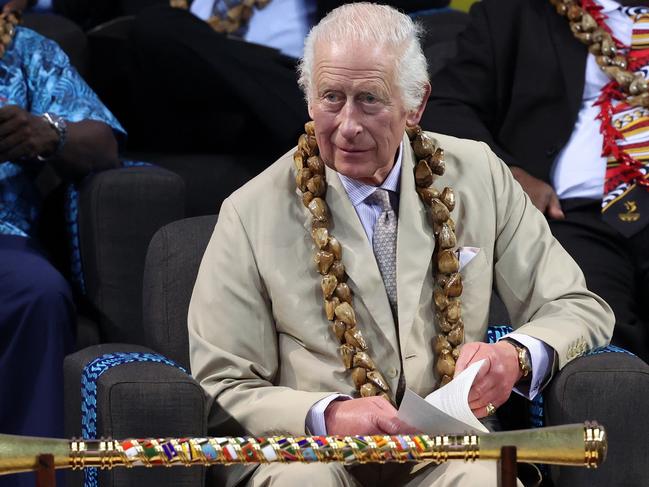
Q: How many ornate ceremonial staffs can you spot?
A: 1